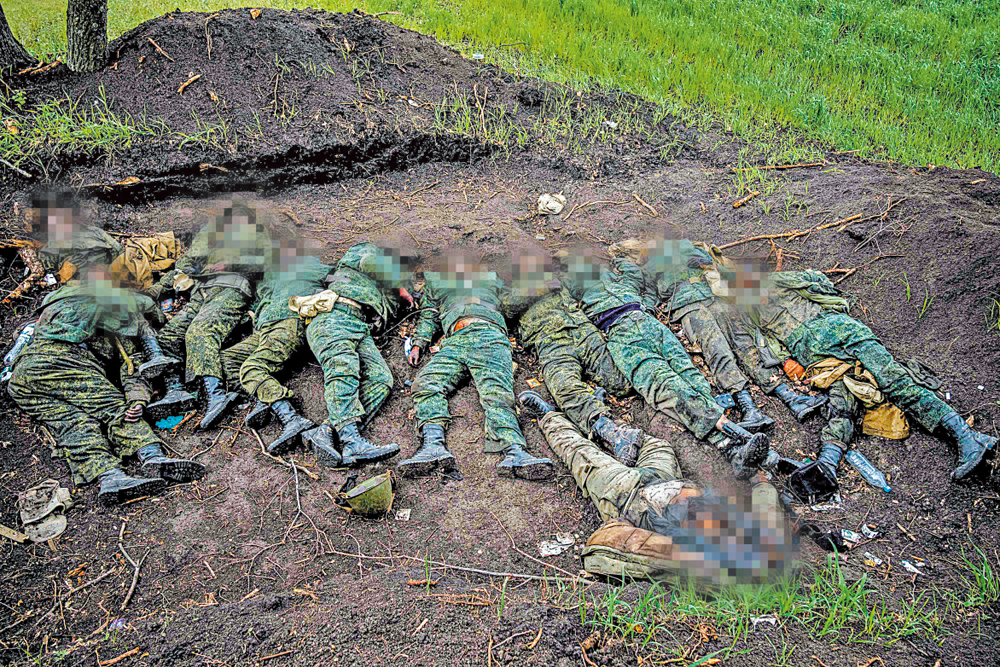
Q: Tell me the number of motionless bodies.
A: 11